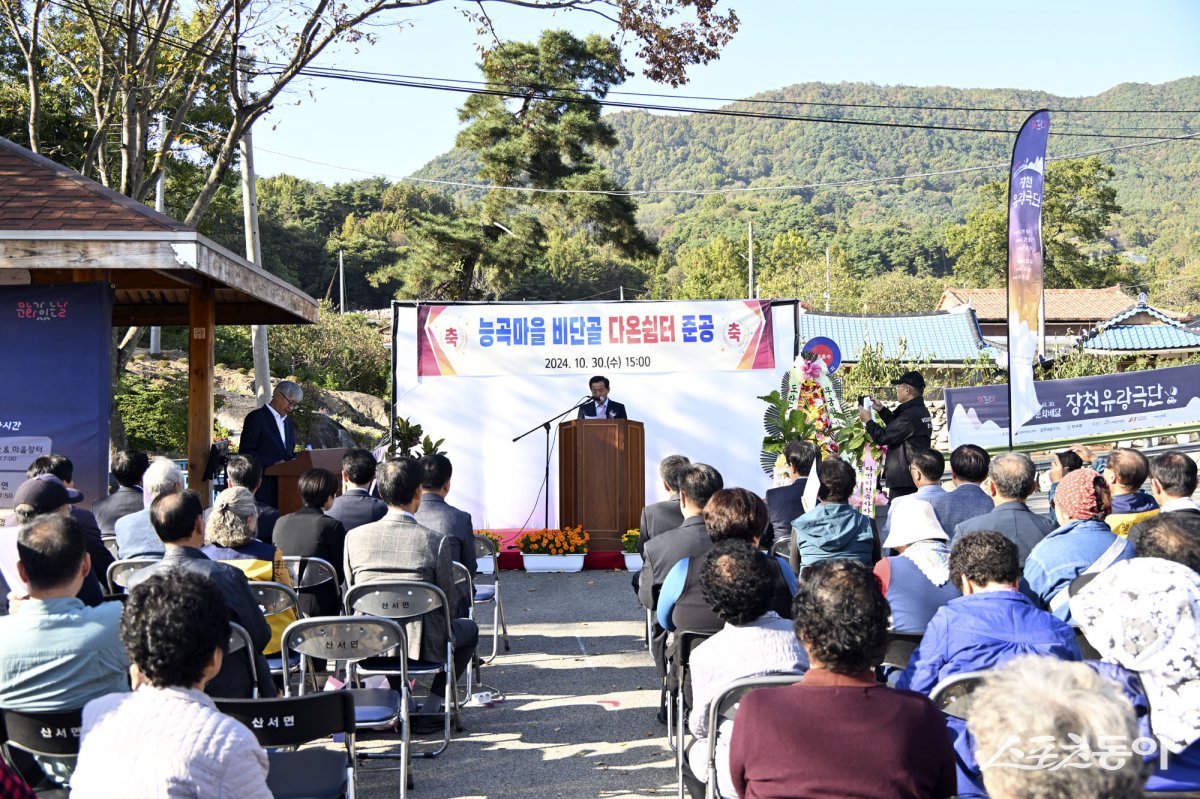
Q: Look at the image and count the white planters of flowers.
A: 3